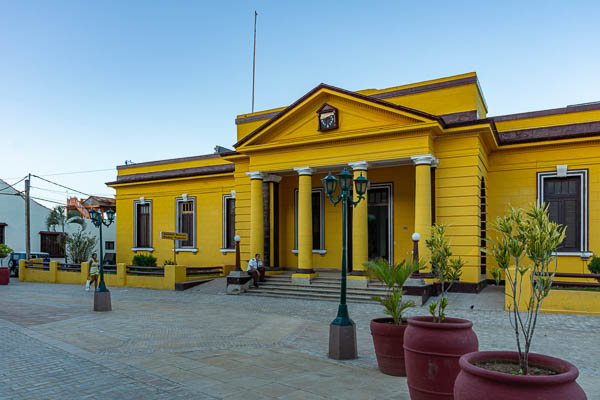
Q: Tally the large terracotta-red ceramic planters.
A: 3